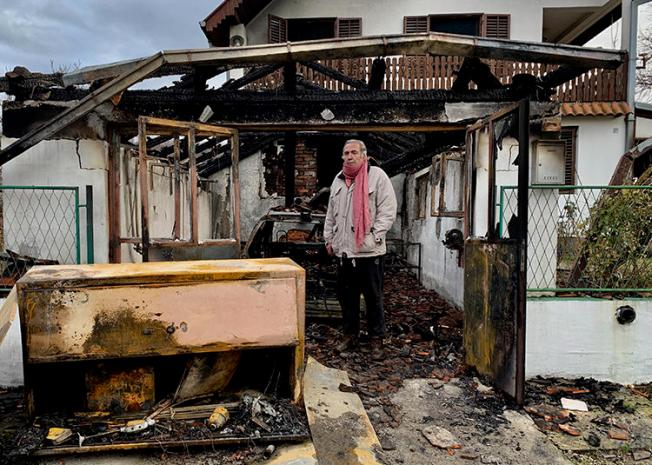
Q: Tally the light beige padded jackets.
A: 1